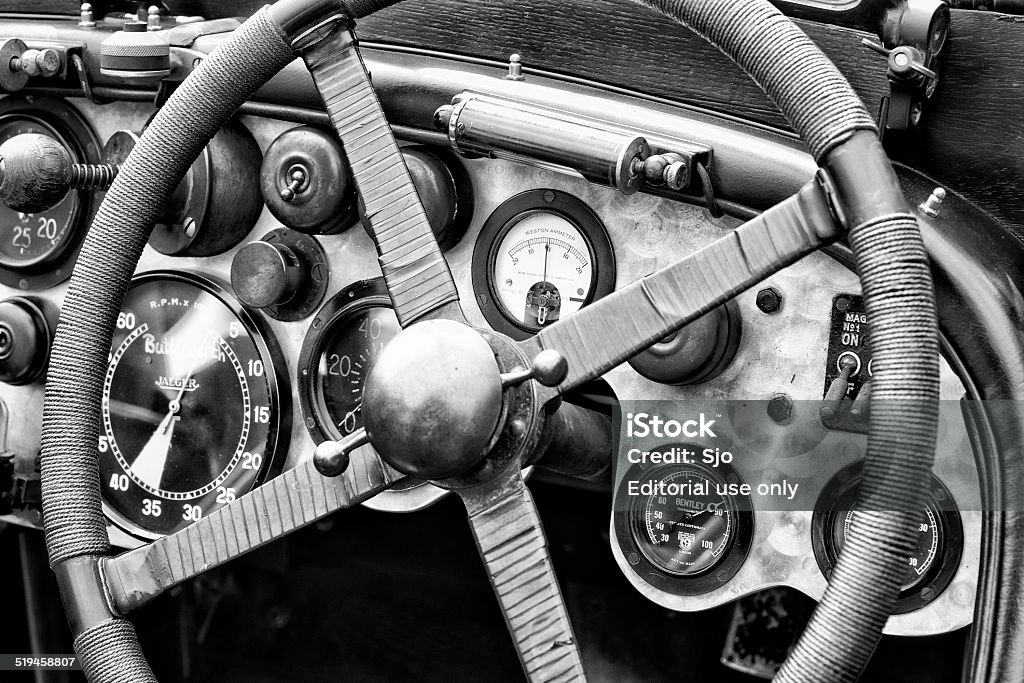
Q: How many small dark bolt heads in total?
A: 2